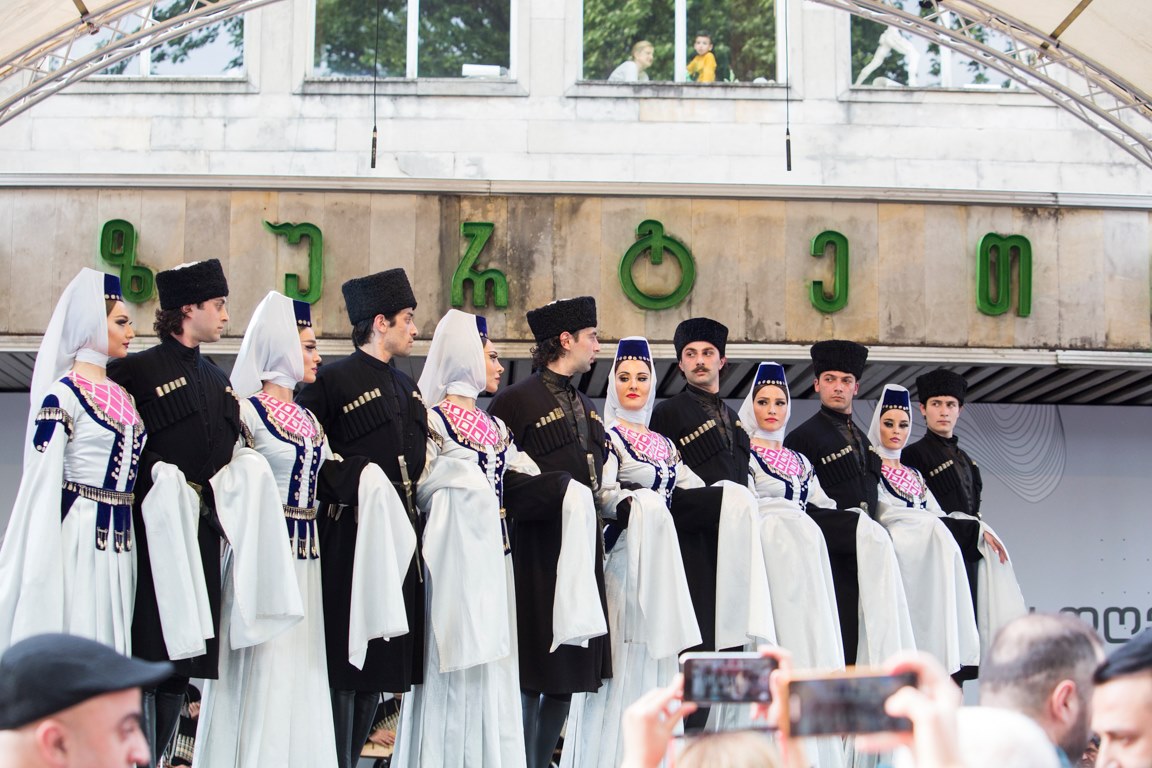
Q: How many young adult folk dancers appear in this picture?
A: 12